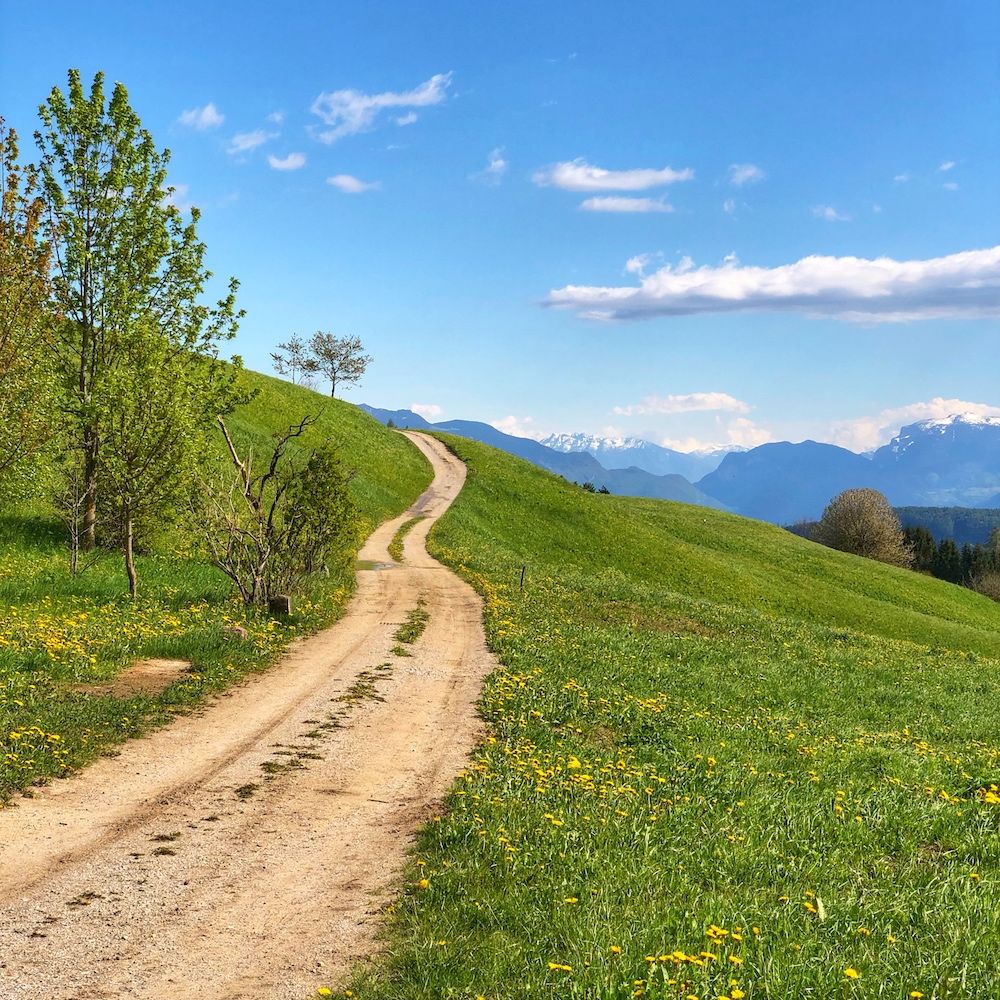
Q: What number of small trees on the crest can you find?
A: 2